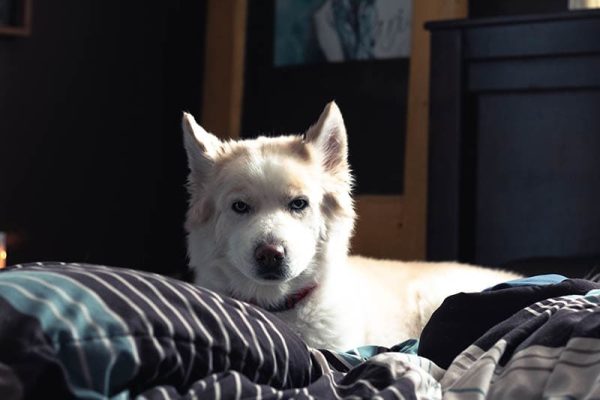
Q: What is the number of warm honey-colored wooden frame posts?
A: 2